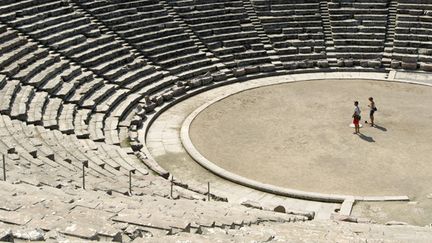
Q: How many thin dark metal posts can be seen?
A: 5